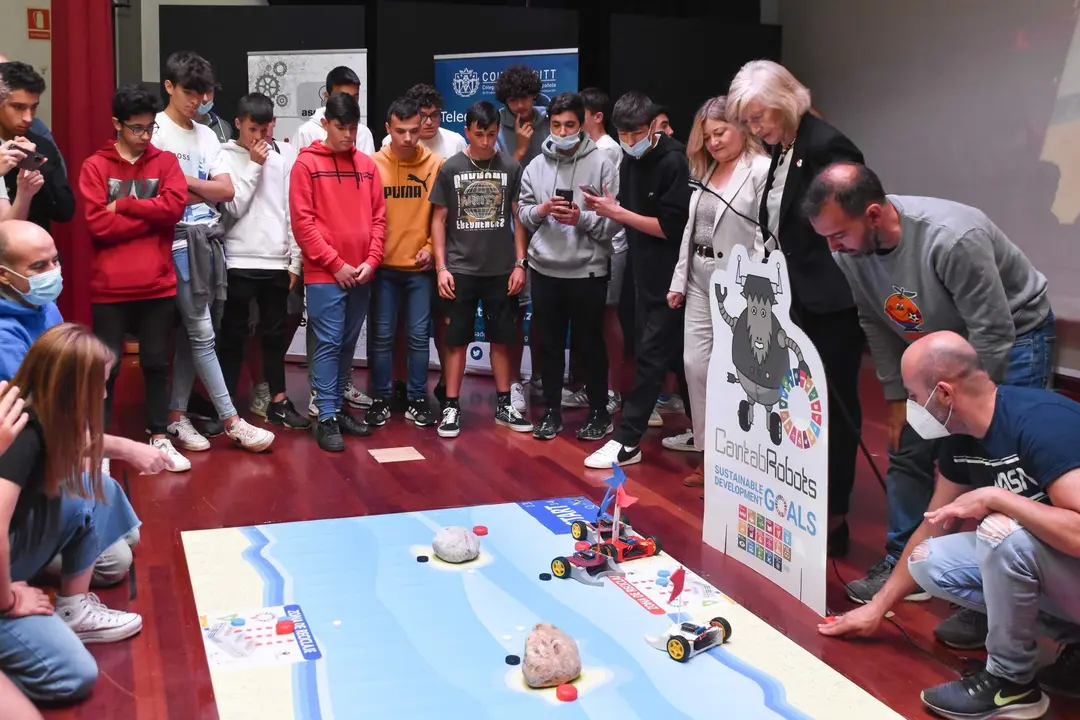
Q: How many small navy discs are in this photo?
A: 3